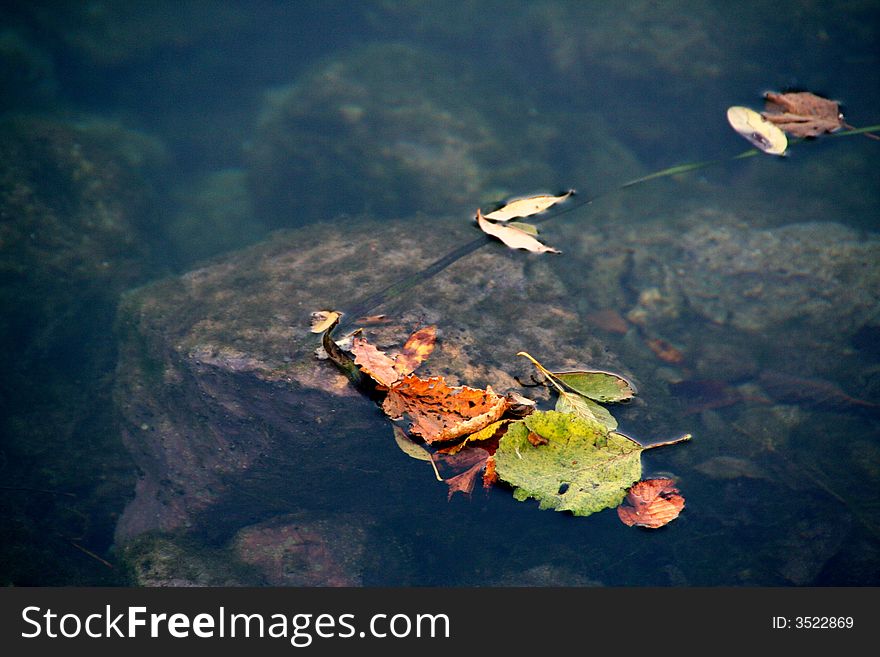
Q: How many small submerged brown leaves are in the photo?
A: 2